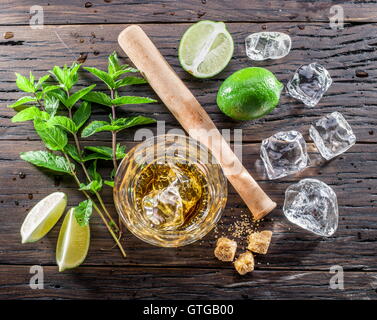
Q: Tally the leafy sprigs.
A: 3